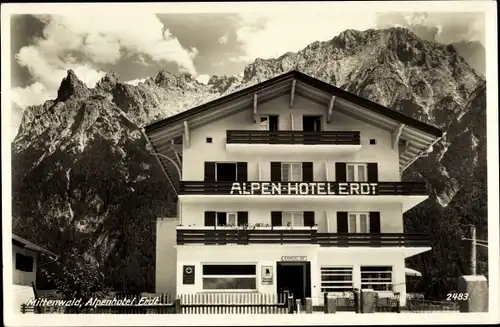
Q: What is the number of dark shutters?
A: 12